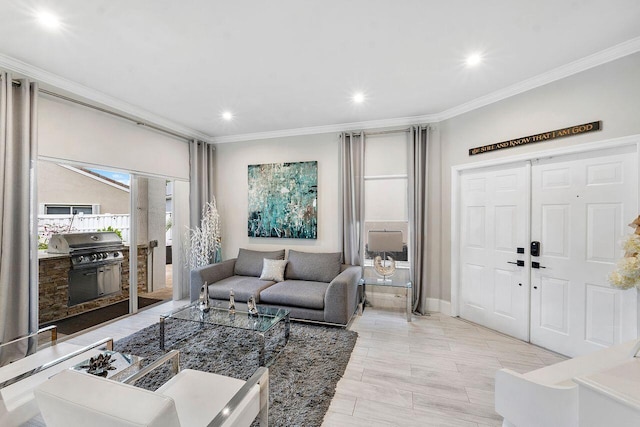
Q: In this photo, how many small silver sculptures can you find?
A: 3